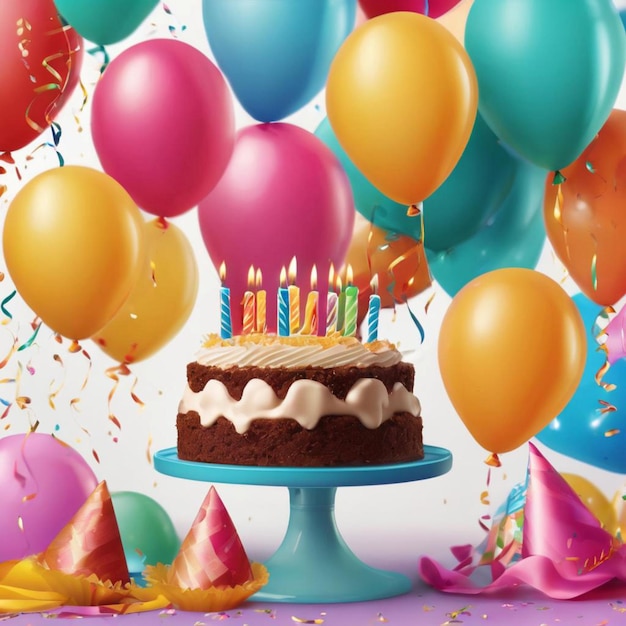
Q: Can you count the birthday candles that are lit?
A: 10